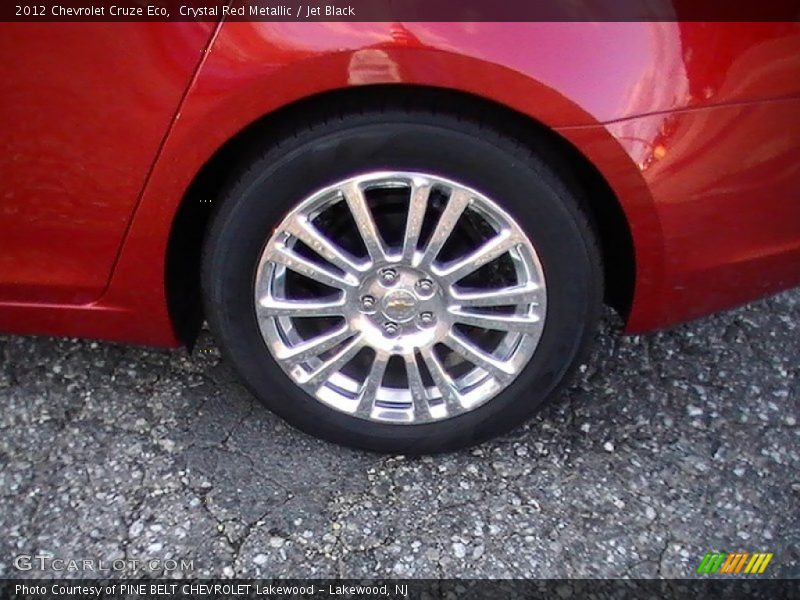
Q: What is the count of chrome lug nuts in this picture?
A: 5